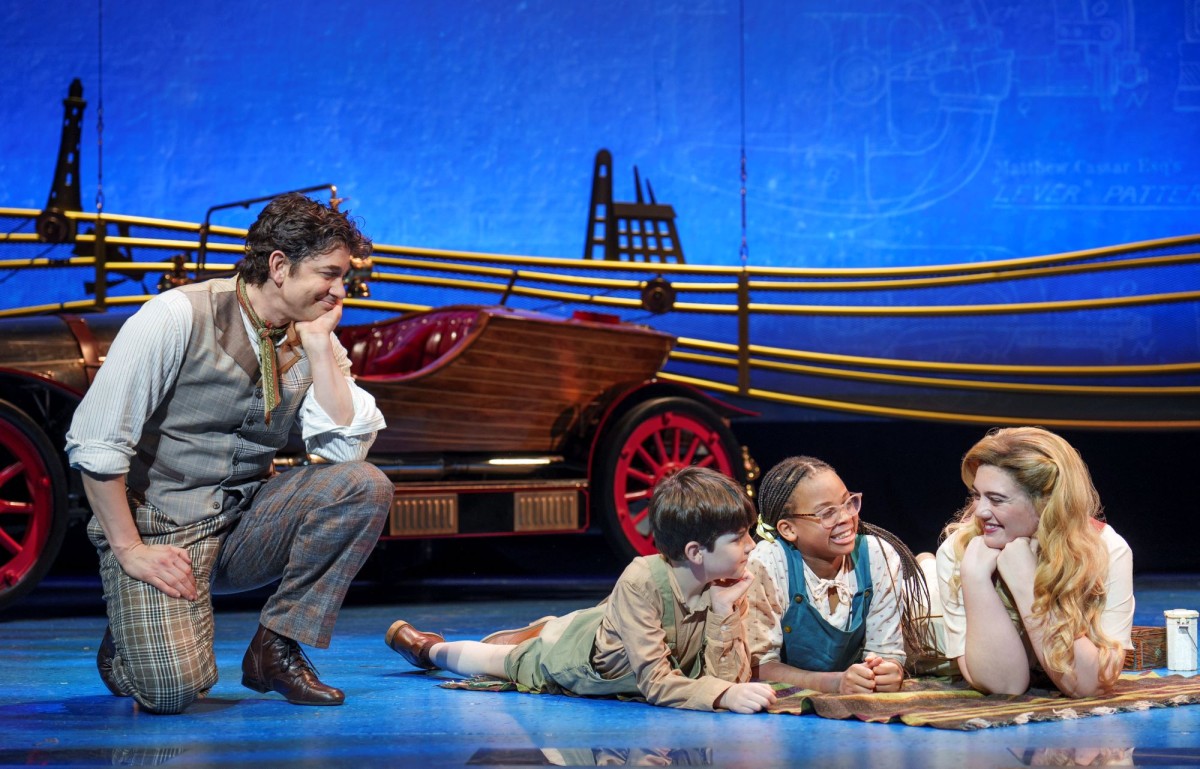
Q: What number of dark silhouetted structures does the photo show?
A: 2